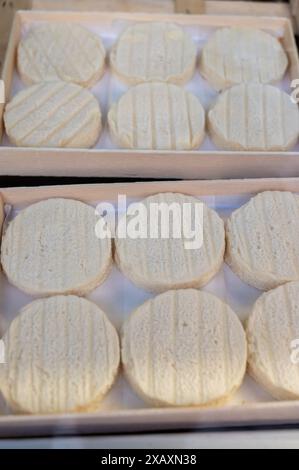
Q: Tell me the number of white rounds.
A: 12